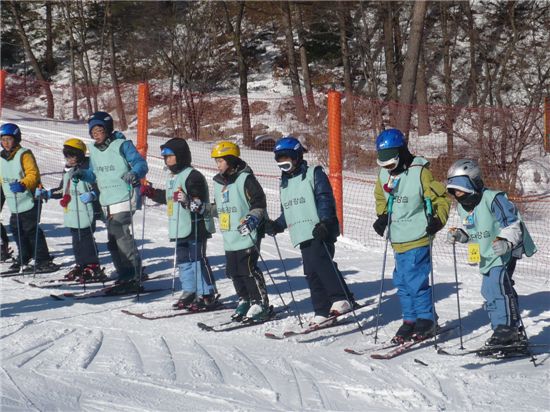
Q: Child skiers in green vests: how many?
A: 8